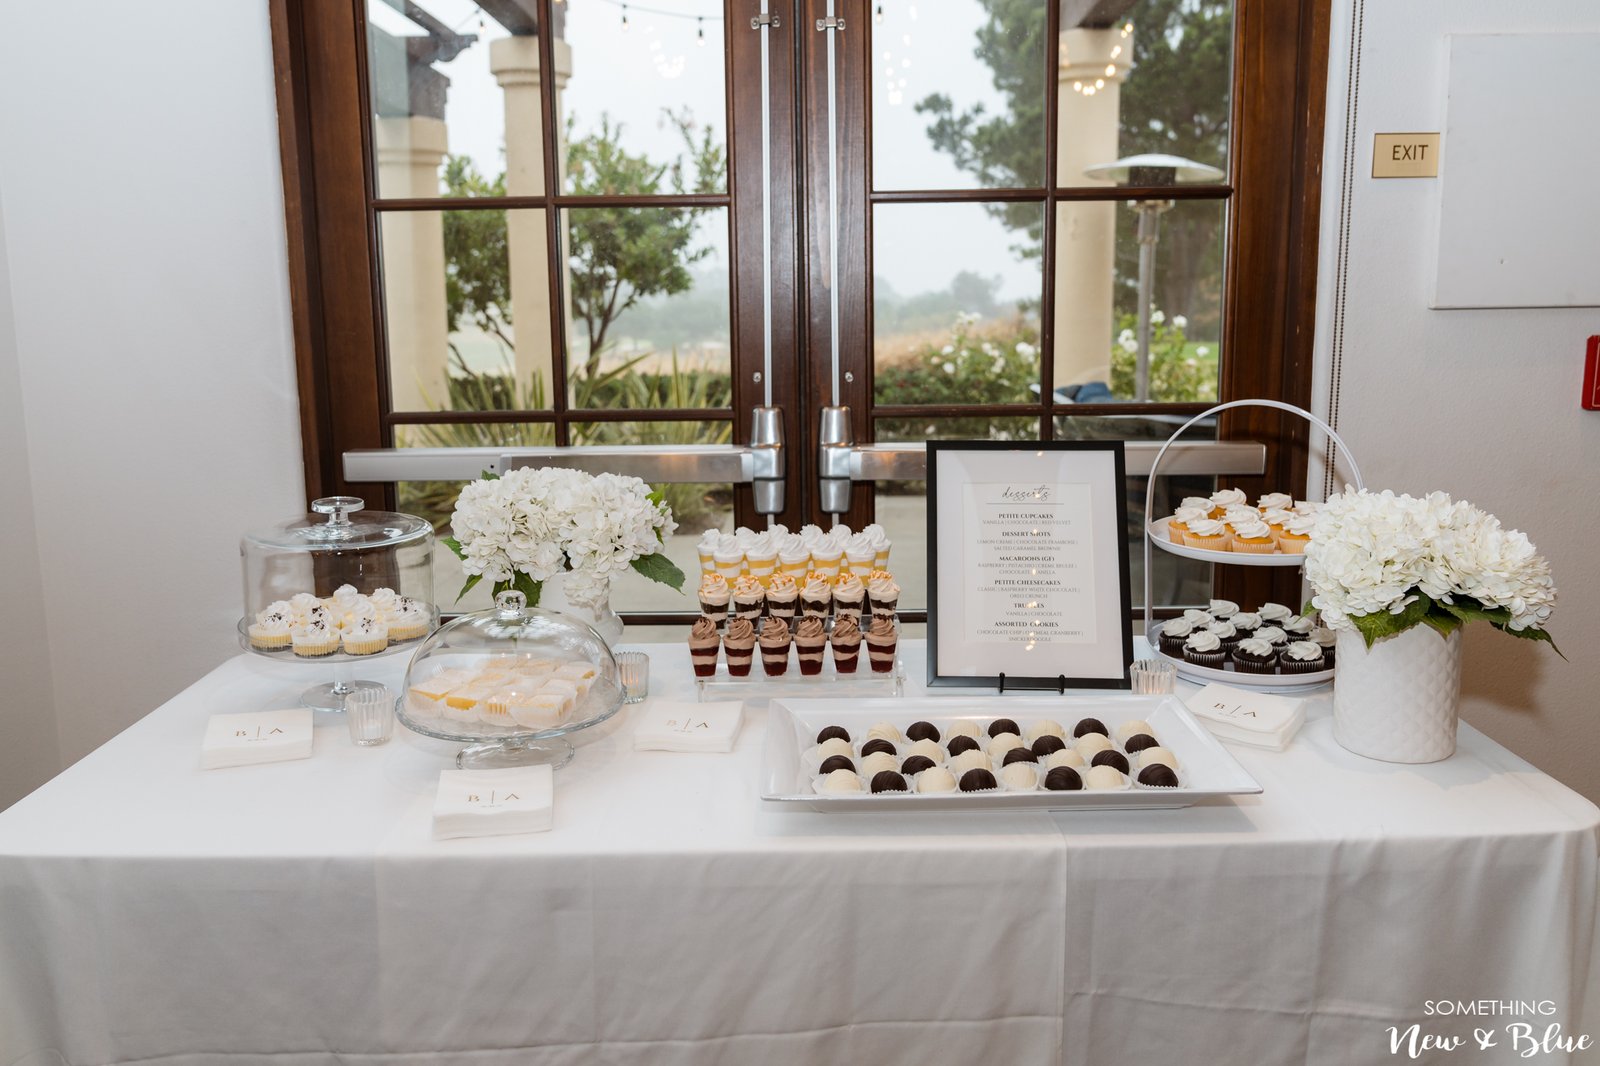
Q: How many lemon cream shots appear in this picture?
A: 11